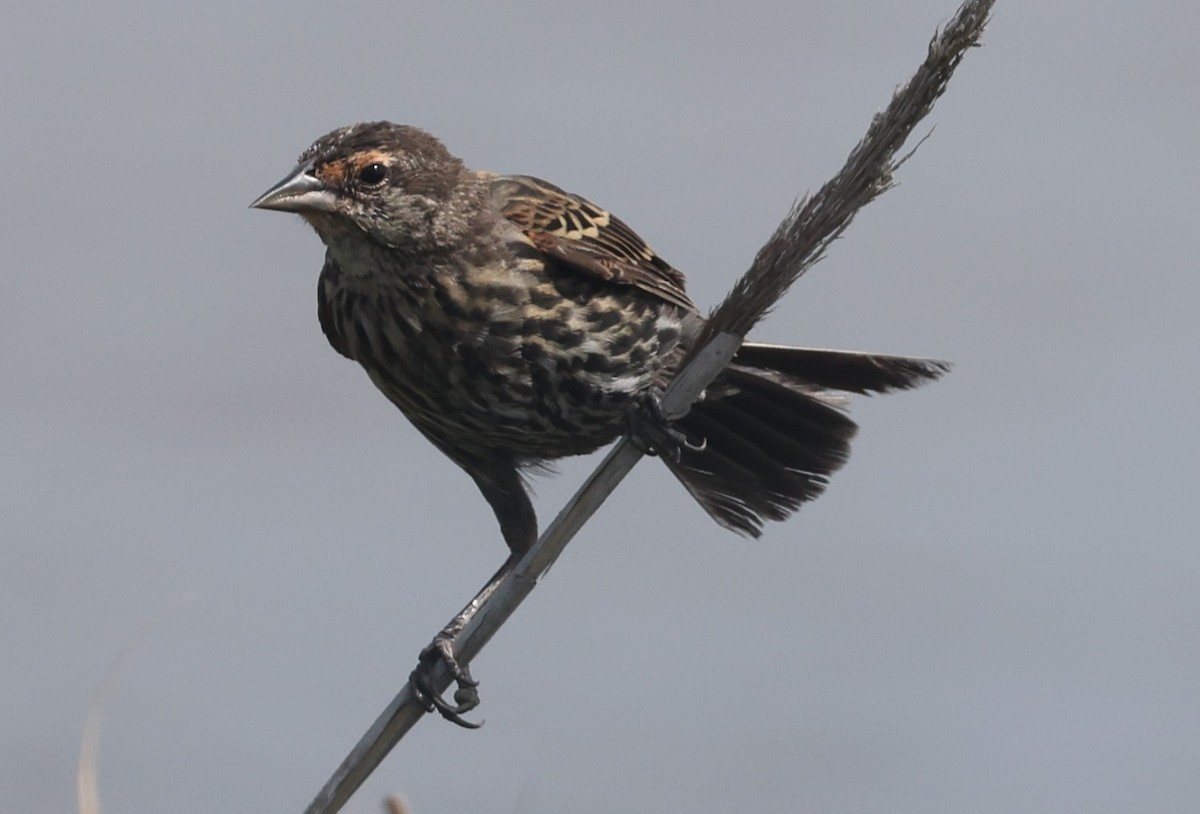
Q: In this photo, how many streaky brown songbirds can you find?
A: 1